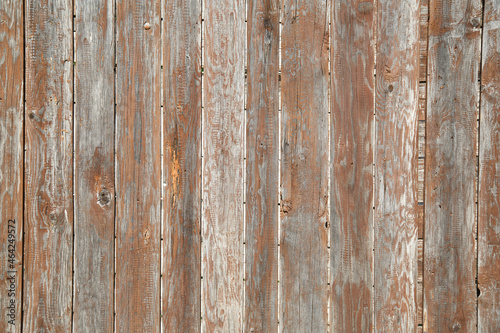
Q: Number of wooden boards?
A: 12